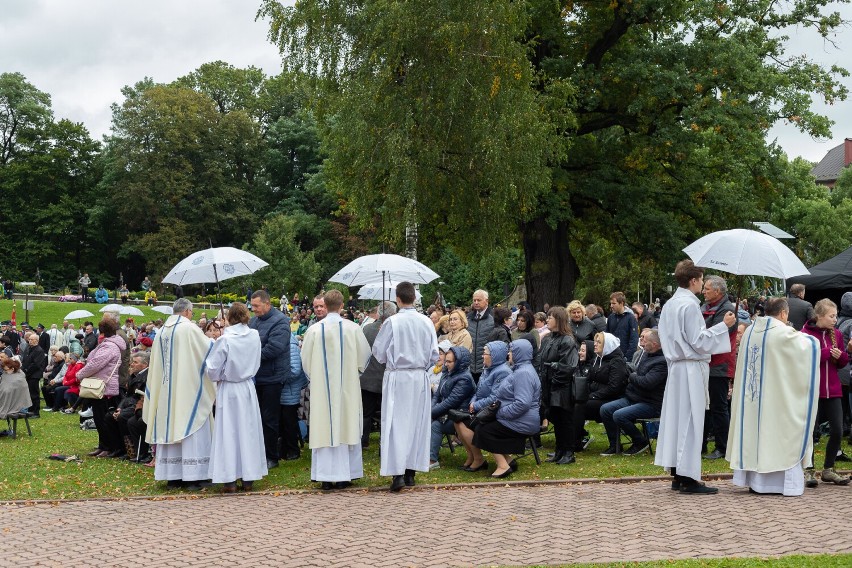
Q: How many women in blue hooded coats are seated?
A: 3